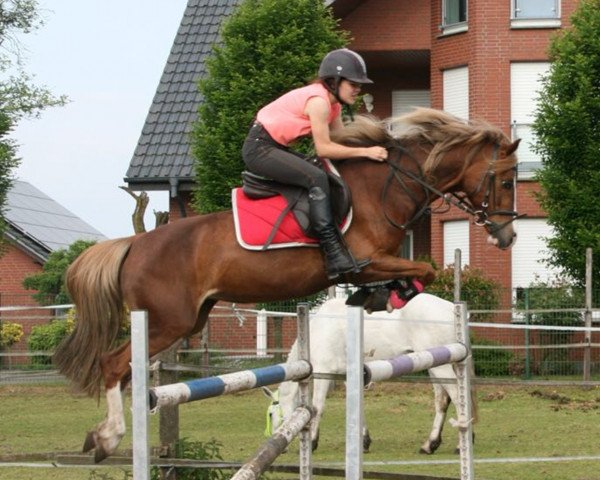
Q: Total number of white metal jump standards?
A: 4